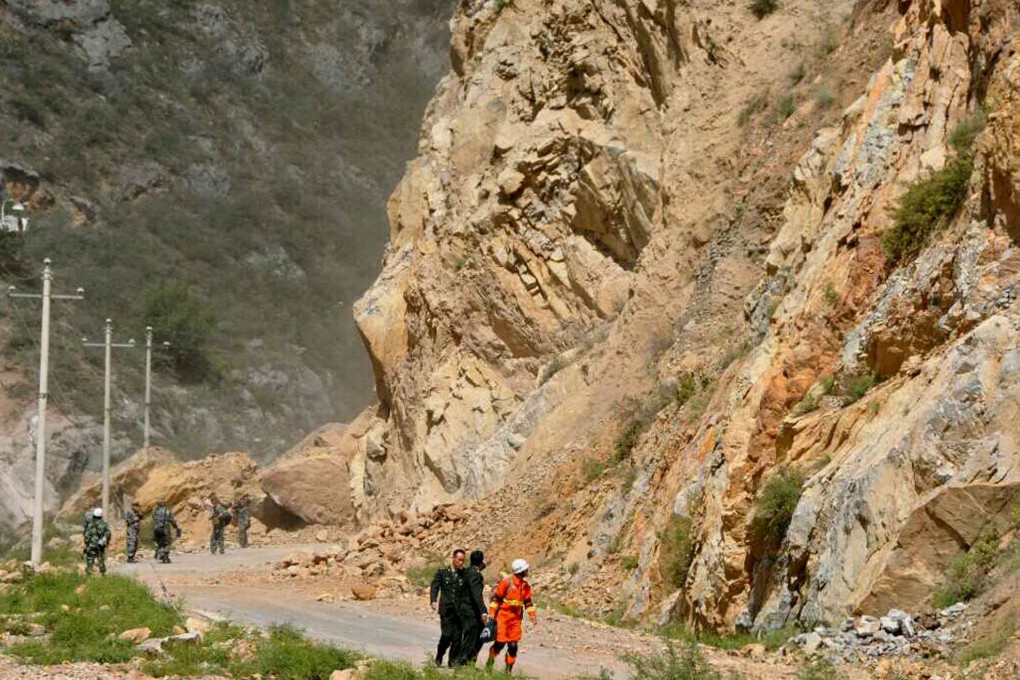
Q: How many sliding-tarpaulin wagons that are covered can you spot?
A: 0